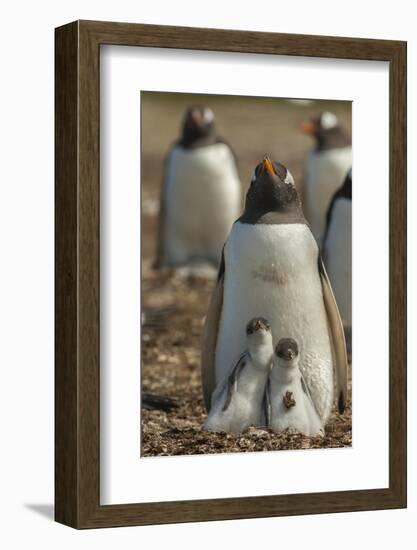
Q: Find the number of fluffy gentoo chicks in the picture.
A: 2